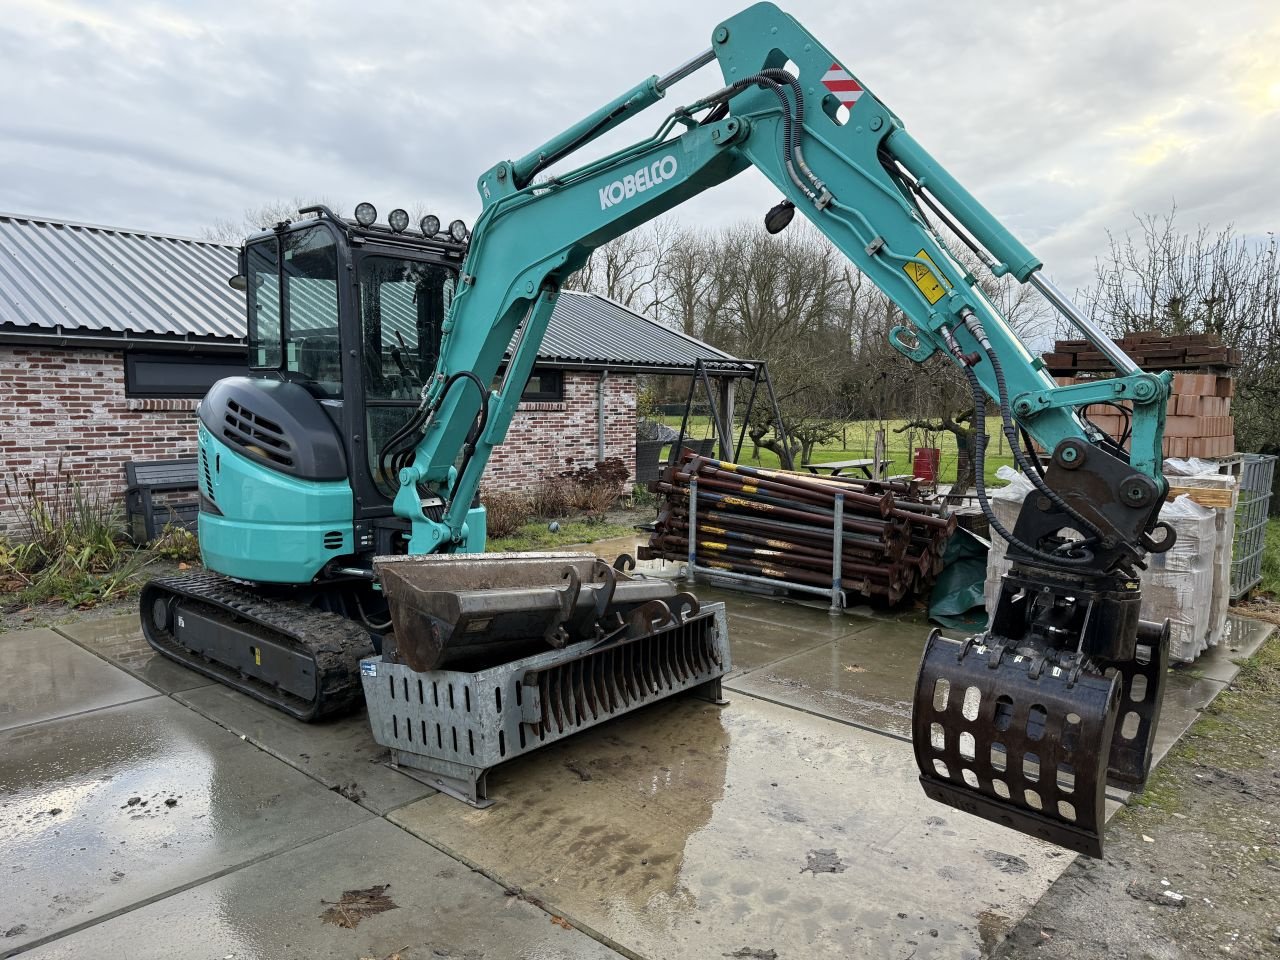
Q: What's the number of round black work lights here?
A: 5